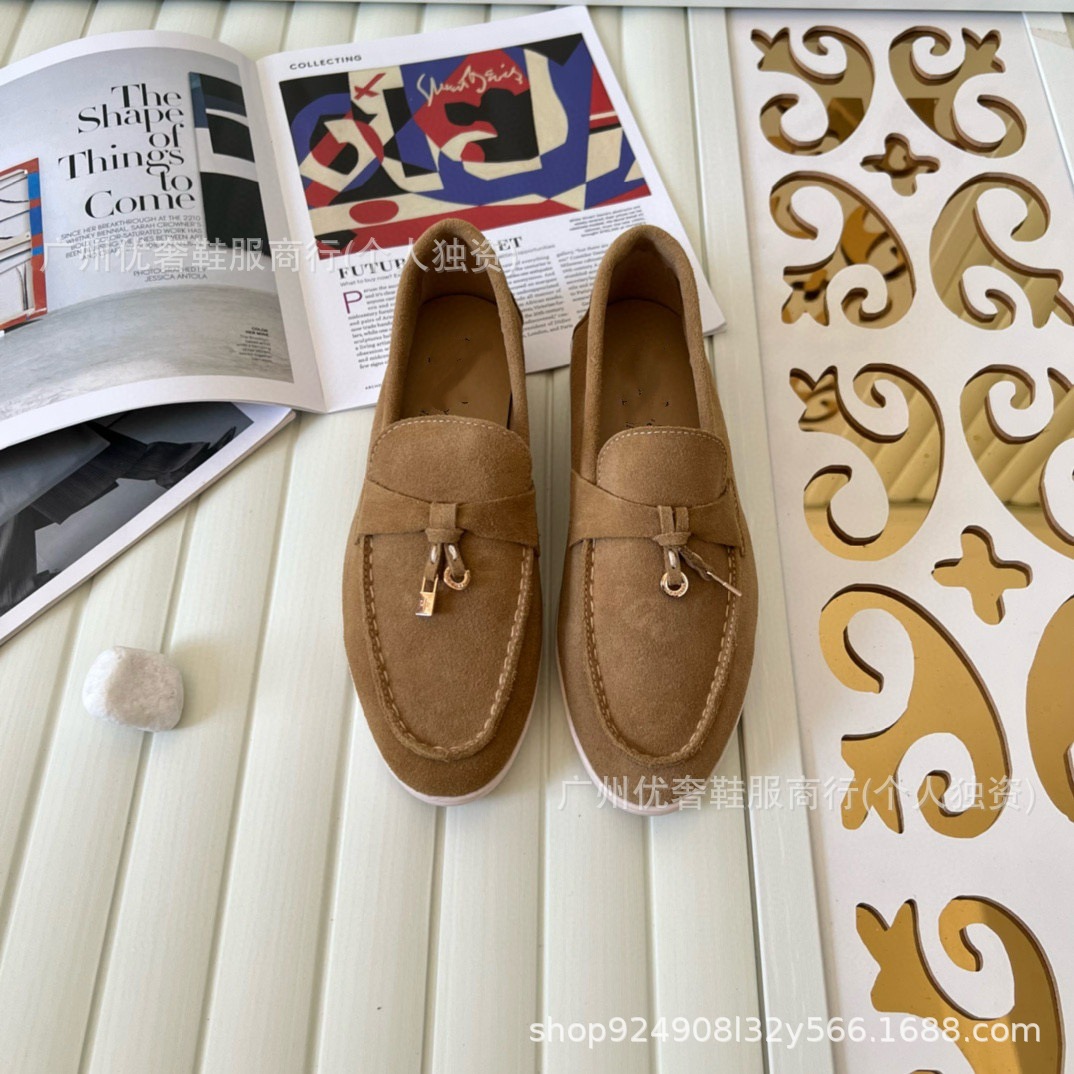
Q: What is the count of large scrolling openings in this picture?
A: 9